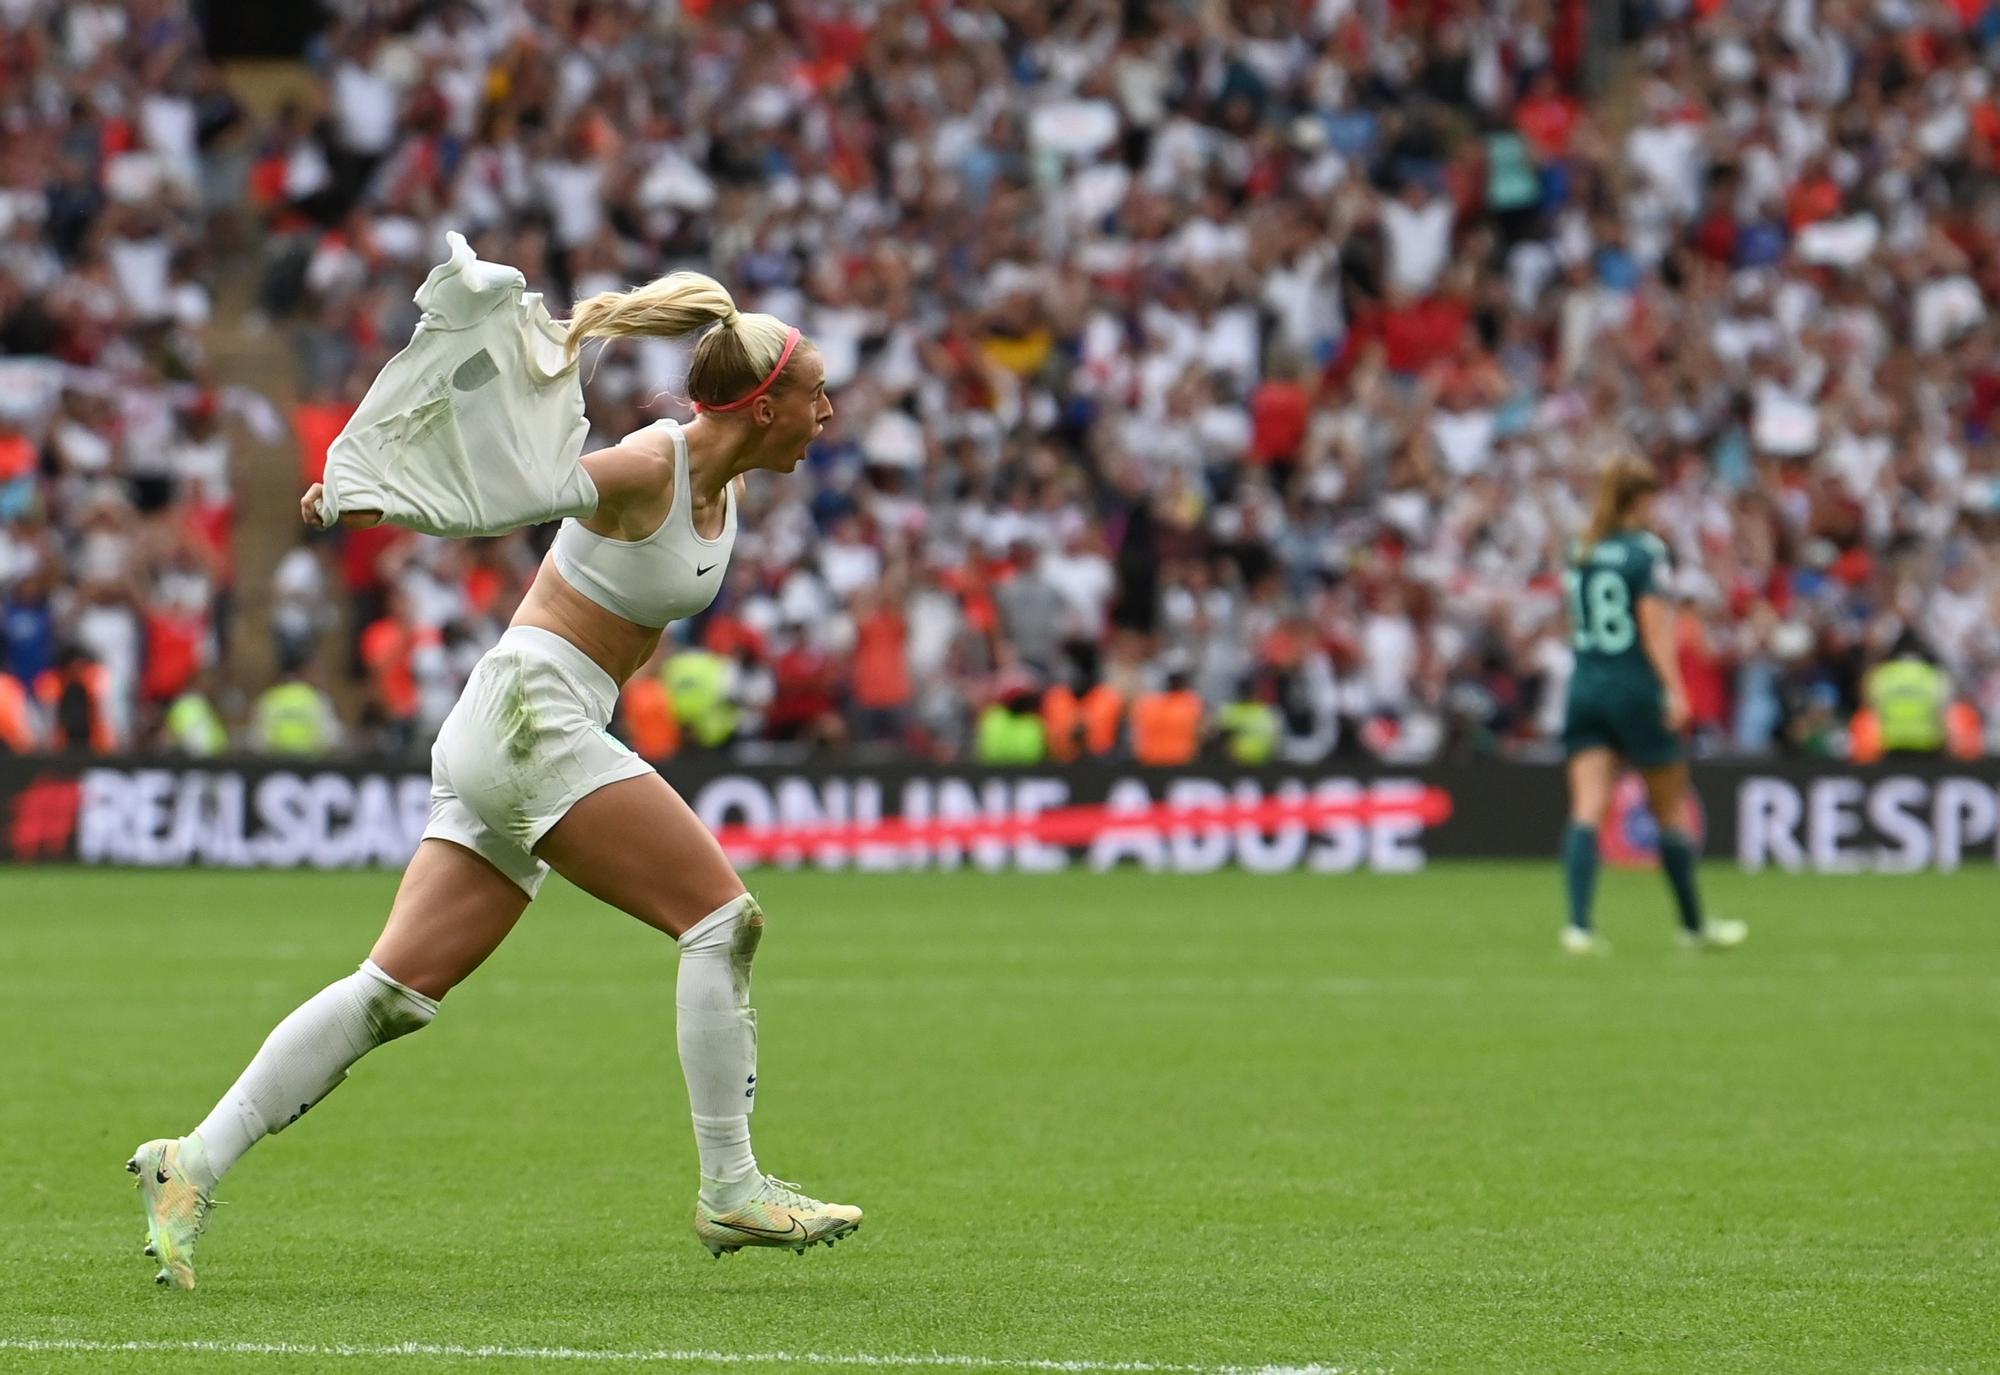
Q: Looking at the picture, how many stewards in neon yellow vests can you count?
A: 6